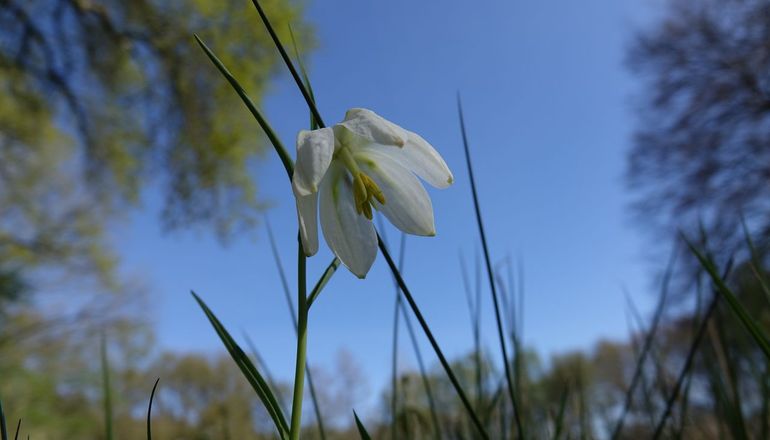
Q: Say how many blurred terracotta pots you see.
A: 0